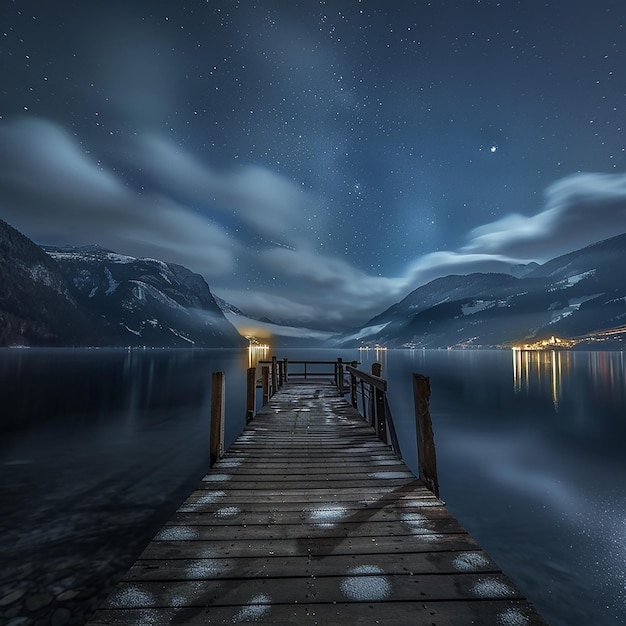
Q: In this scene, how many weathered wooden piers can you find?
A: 1